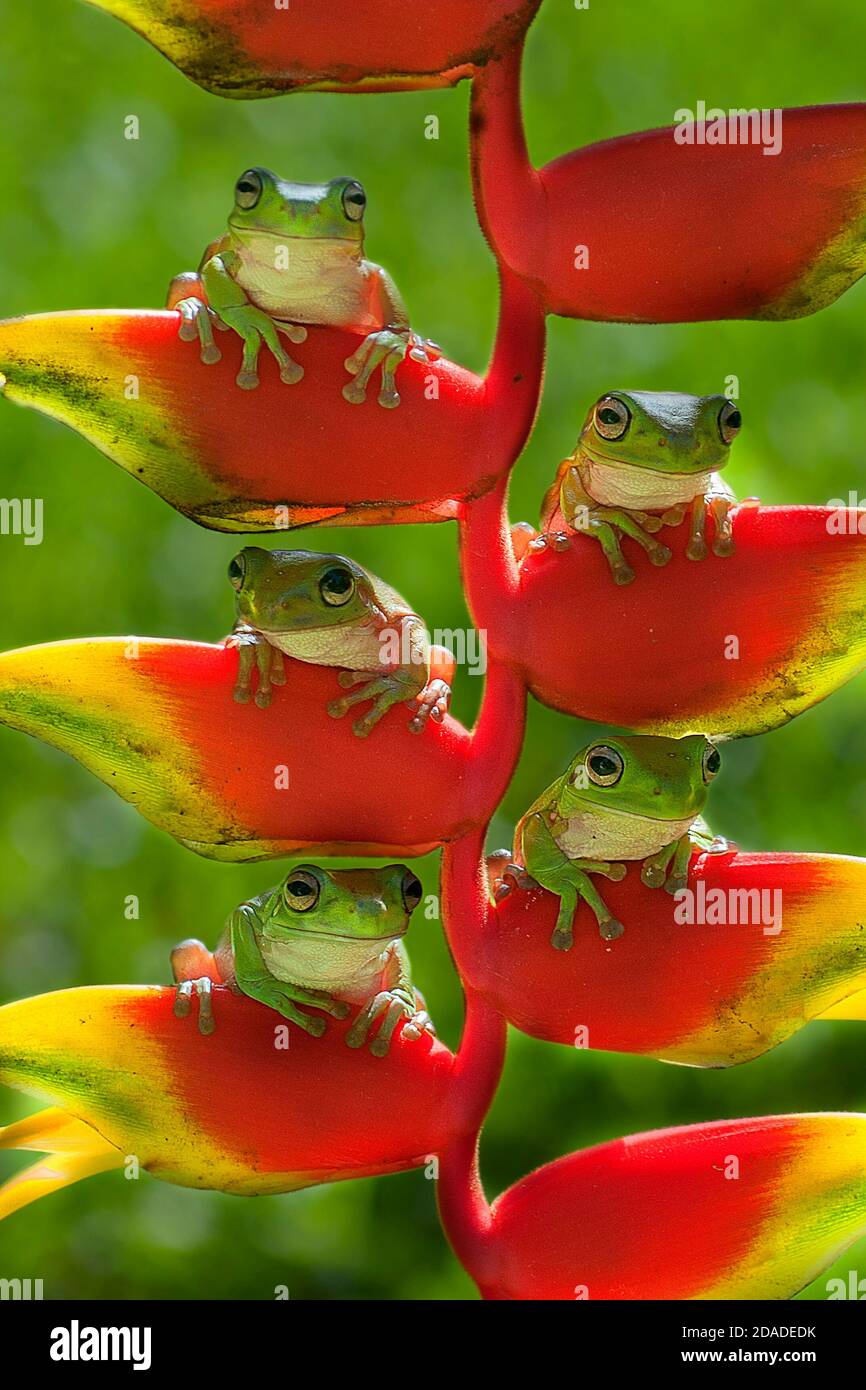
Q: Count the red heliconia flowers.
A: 8